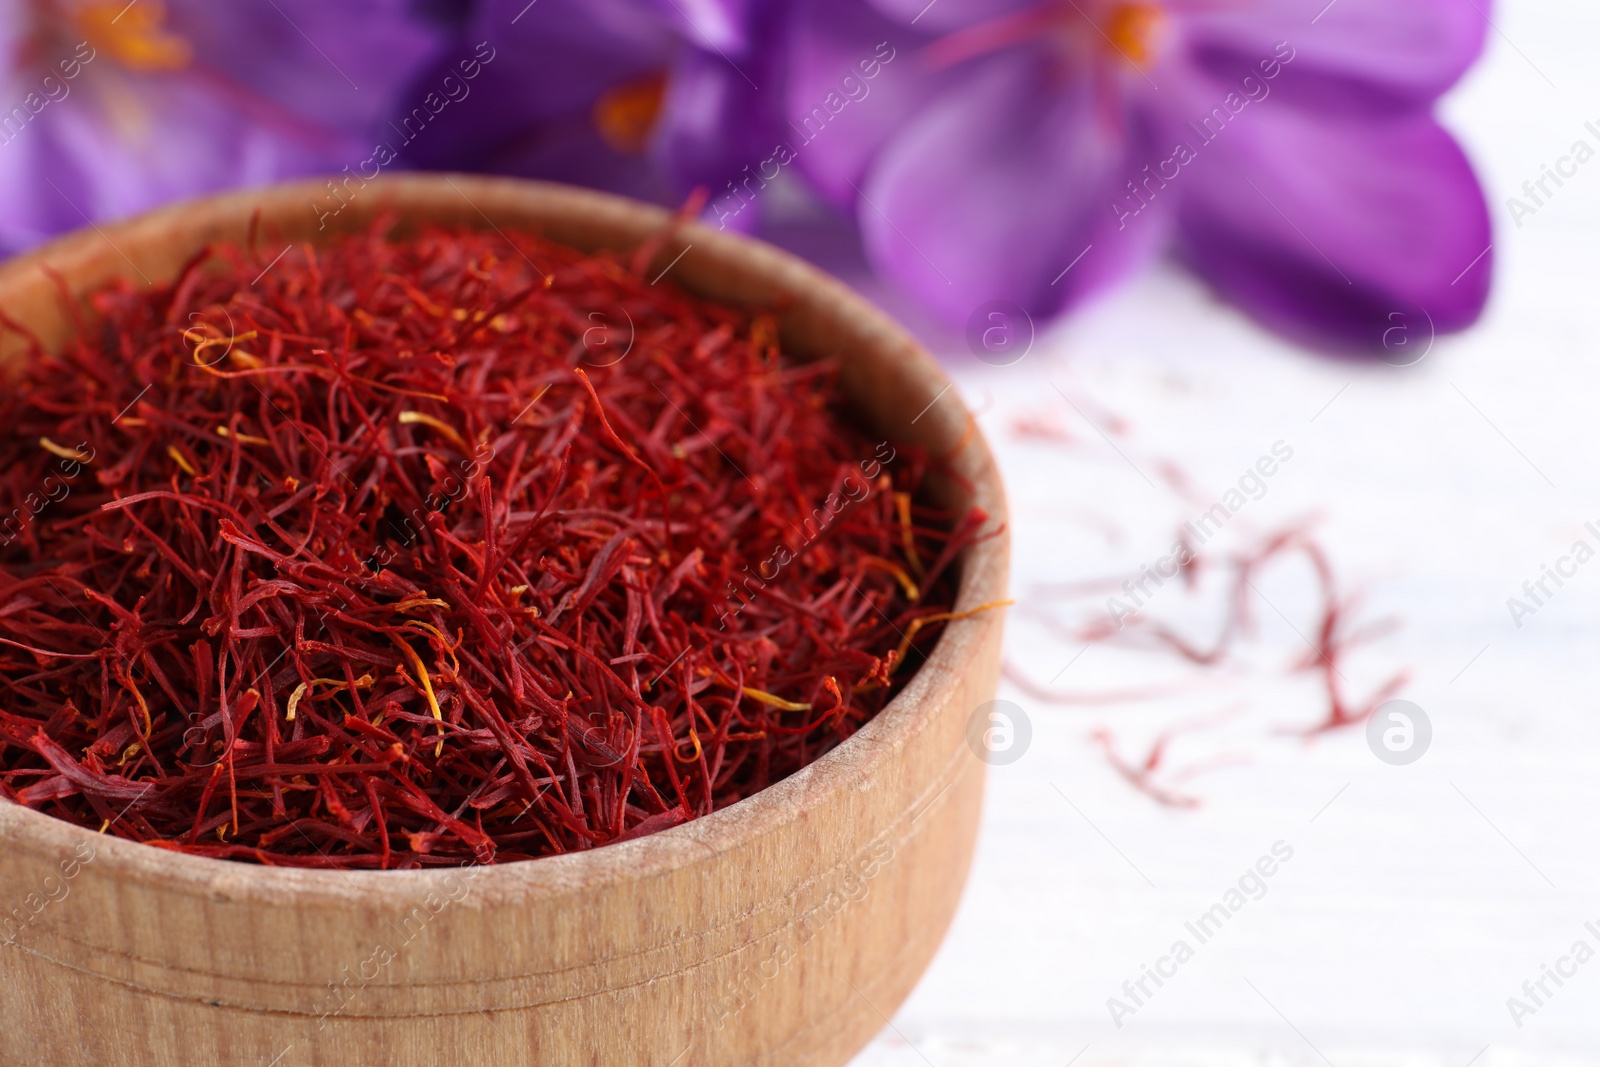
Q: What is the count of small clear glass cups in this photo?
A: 0